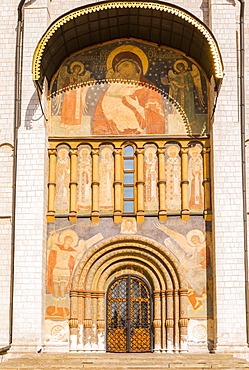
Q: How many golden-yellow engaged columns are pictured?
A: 8